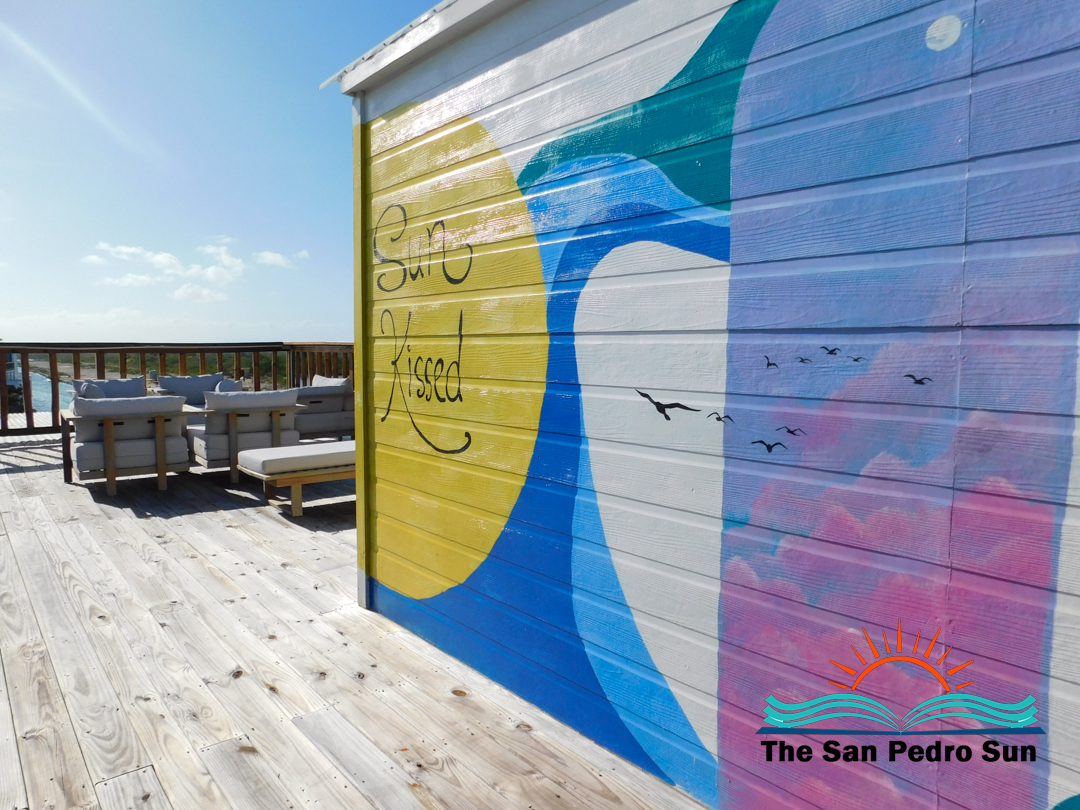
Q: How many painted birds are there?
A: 9